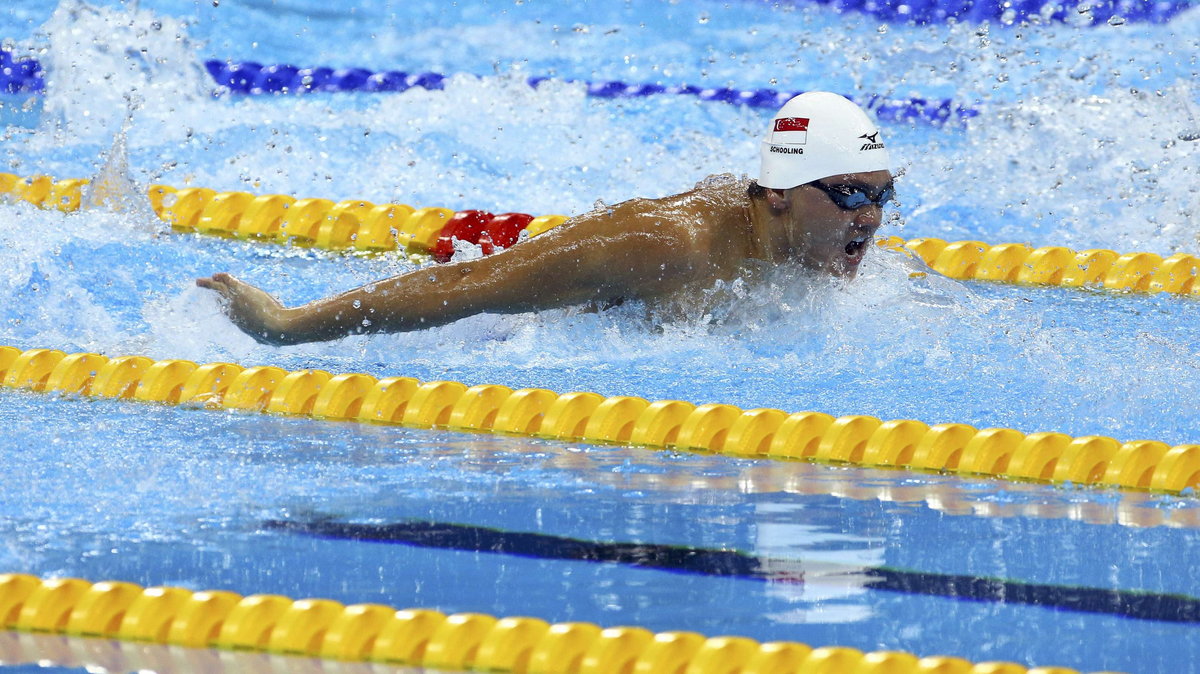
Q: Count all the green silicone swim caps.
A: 0